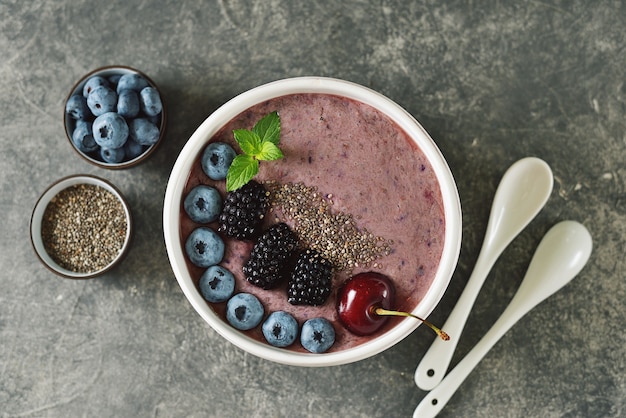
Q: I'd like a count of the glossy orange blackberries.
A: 0